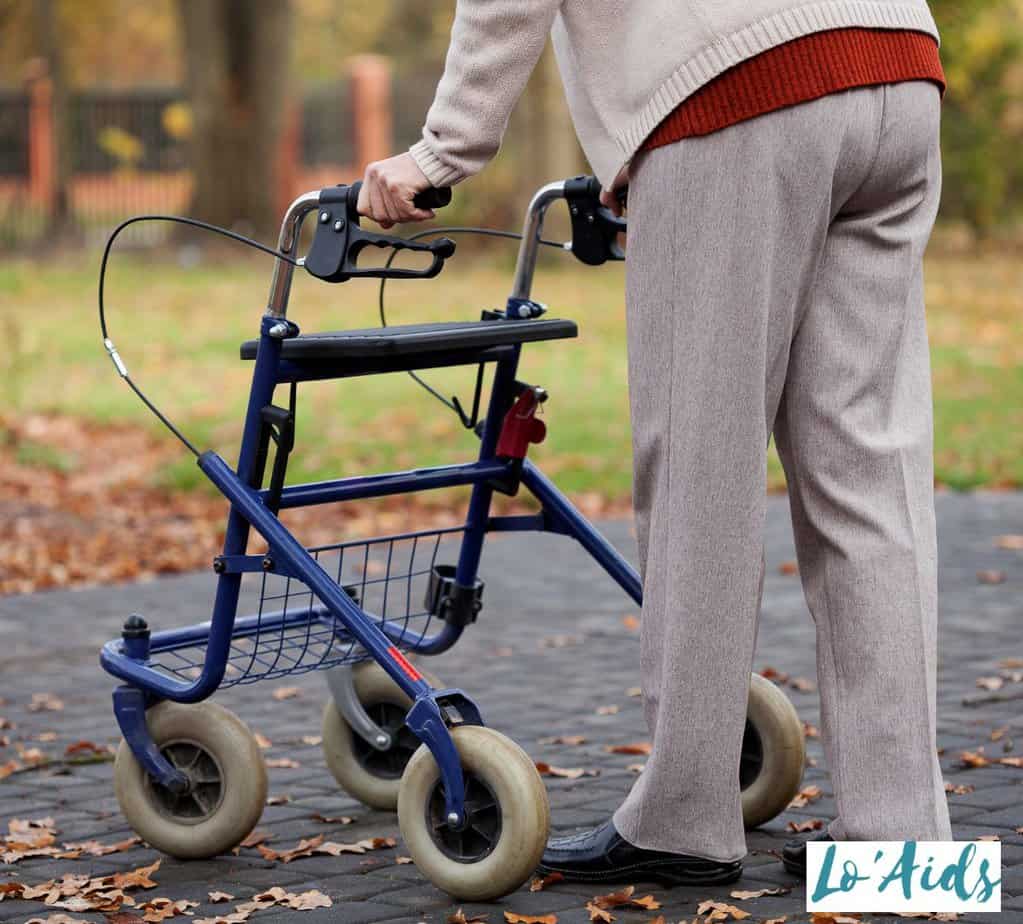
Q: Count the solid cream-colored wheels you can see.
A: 4